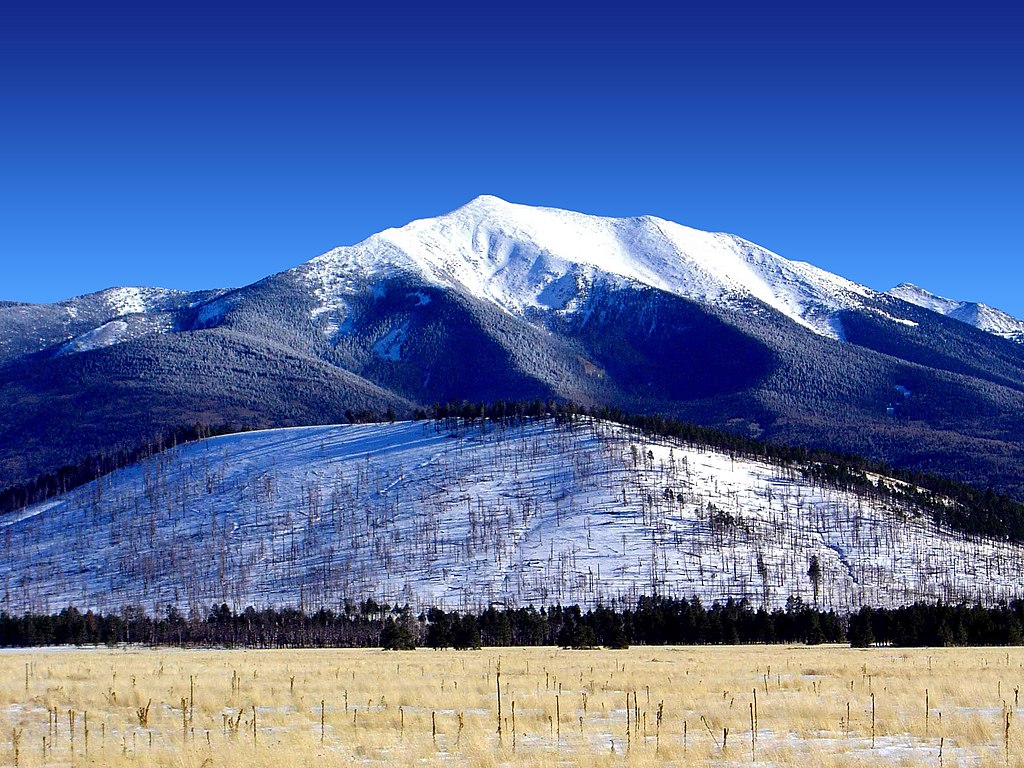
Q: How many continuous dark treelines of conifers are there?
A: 2